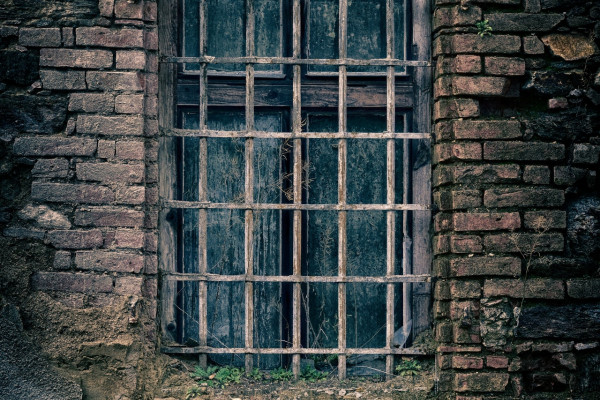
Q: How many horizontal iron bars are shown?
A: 5